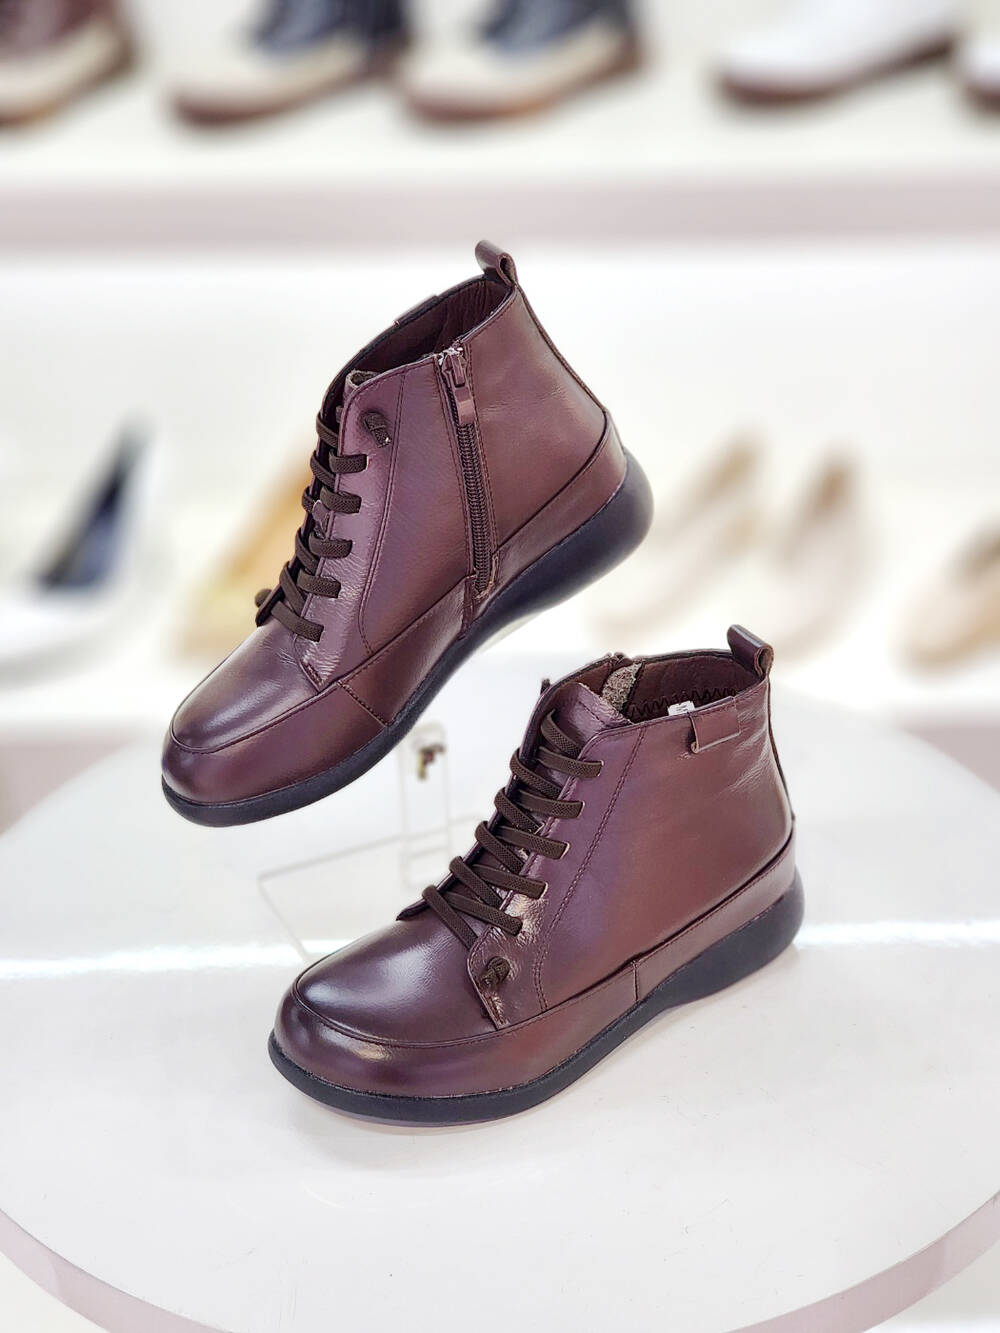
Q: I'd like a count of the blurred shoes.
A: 10